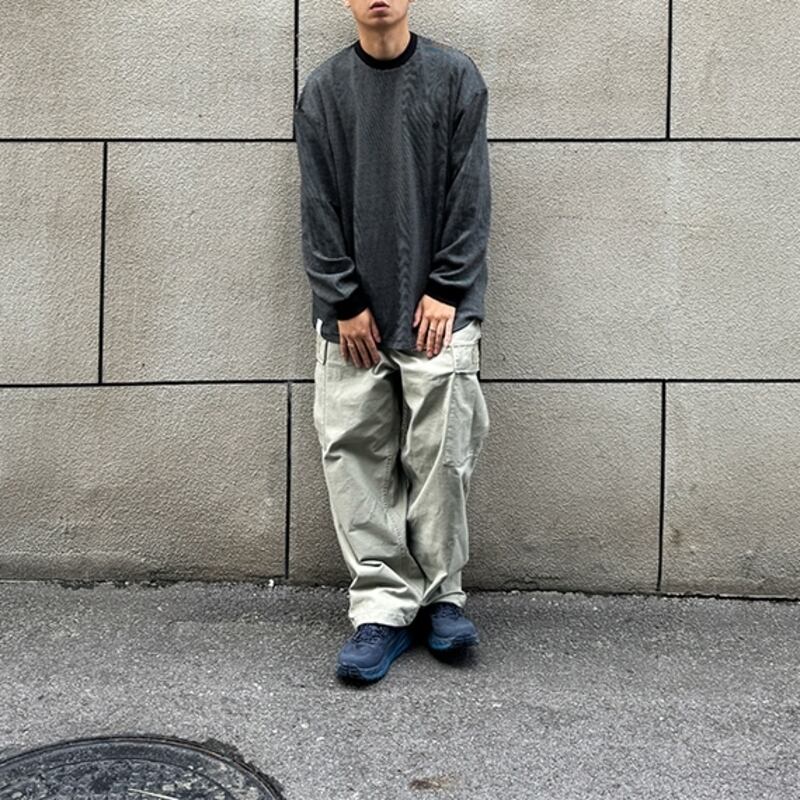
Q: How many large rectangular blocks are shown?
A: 9